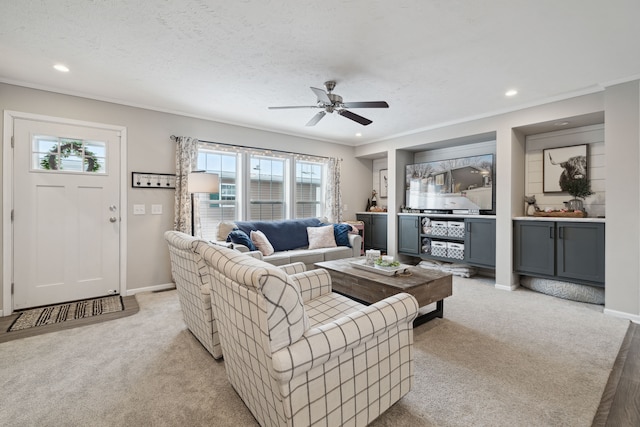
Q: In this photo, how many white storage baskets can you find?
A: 4